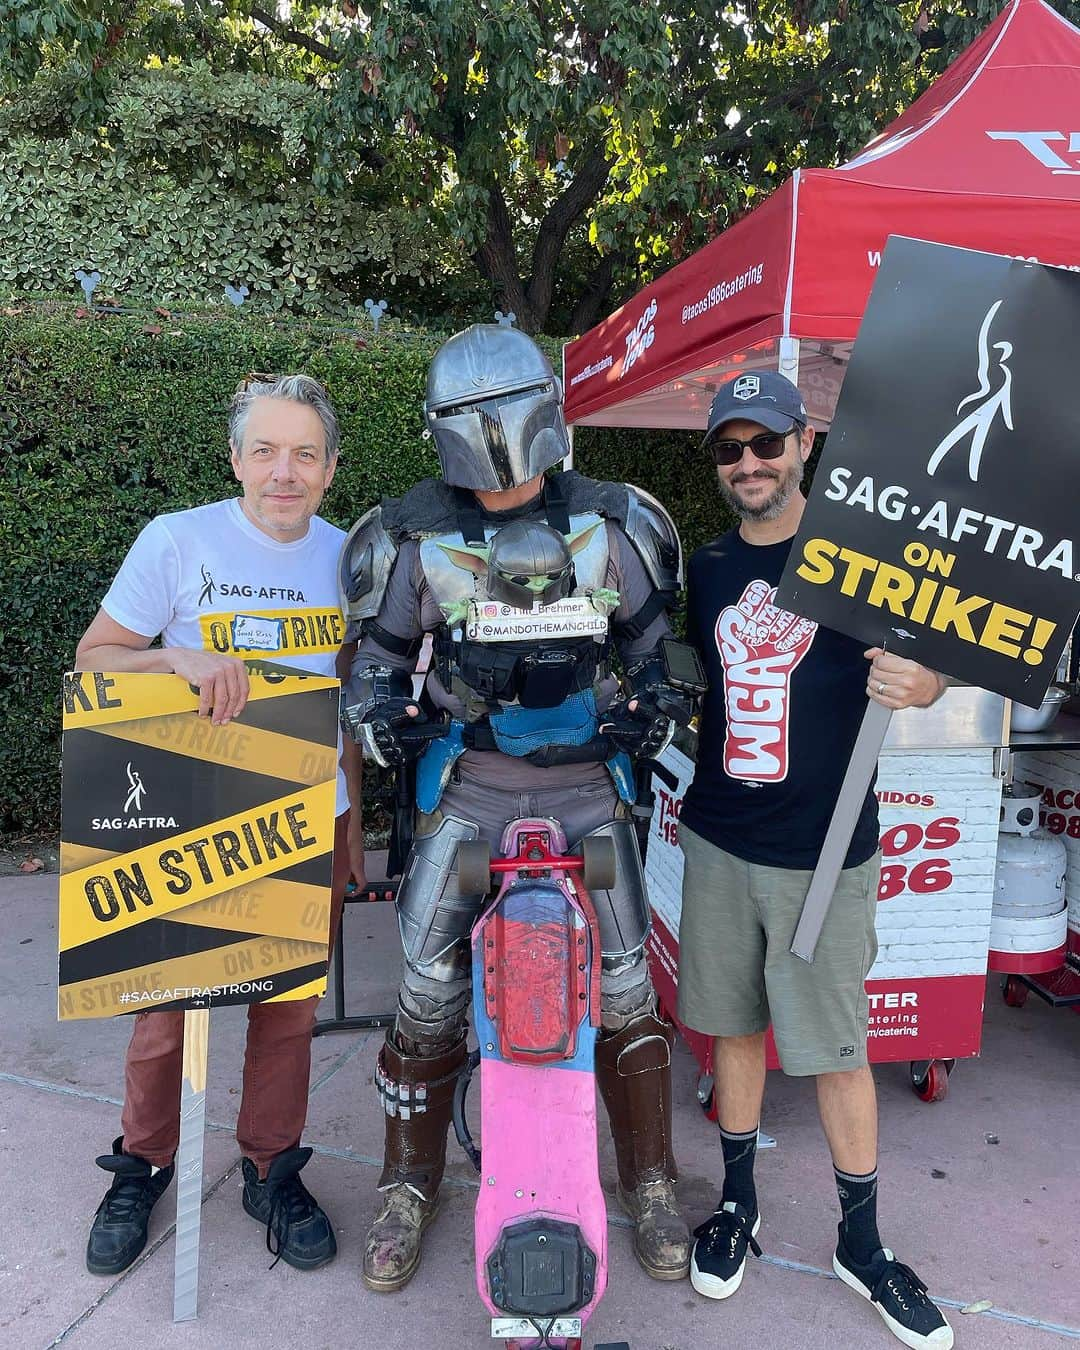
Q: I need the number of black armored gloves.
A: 2